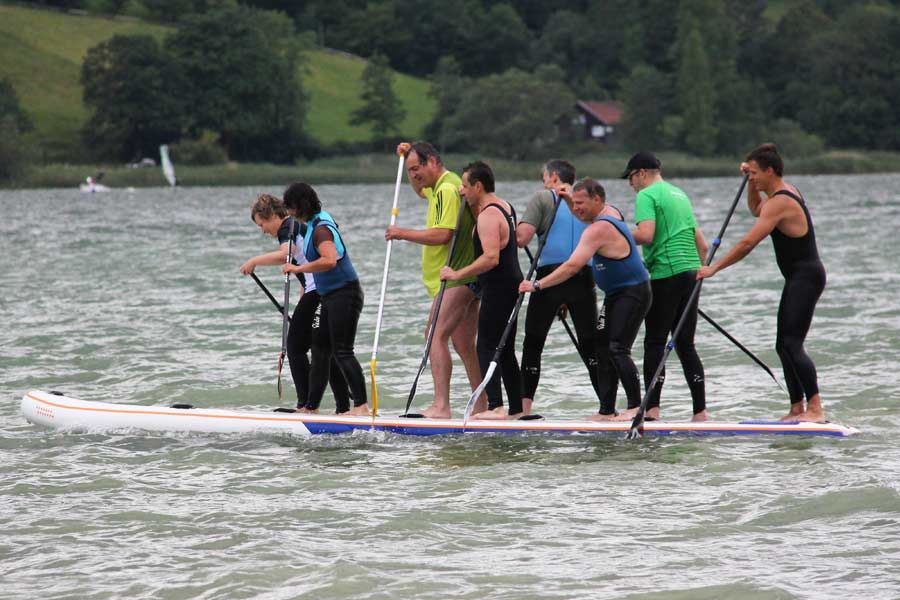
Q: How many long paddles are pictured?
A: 8